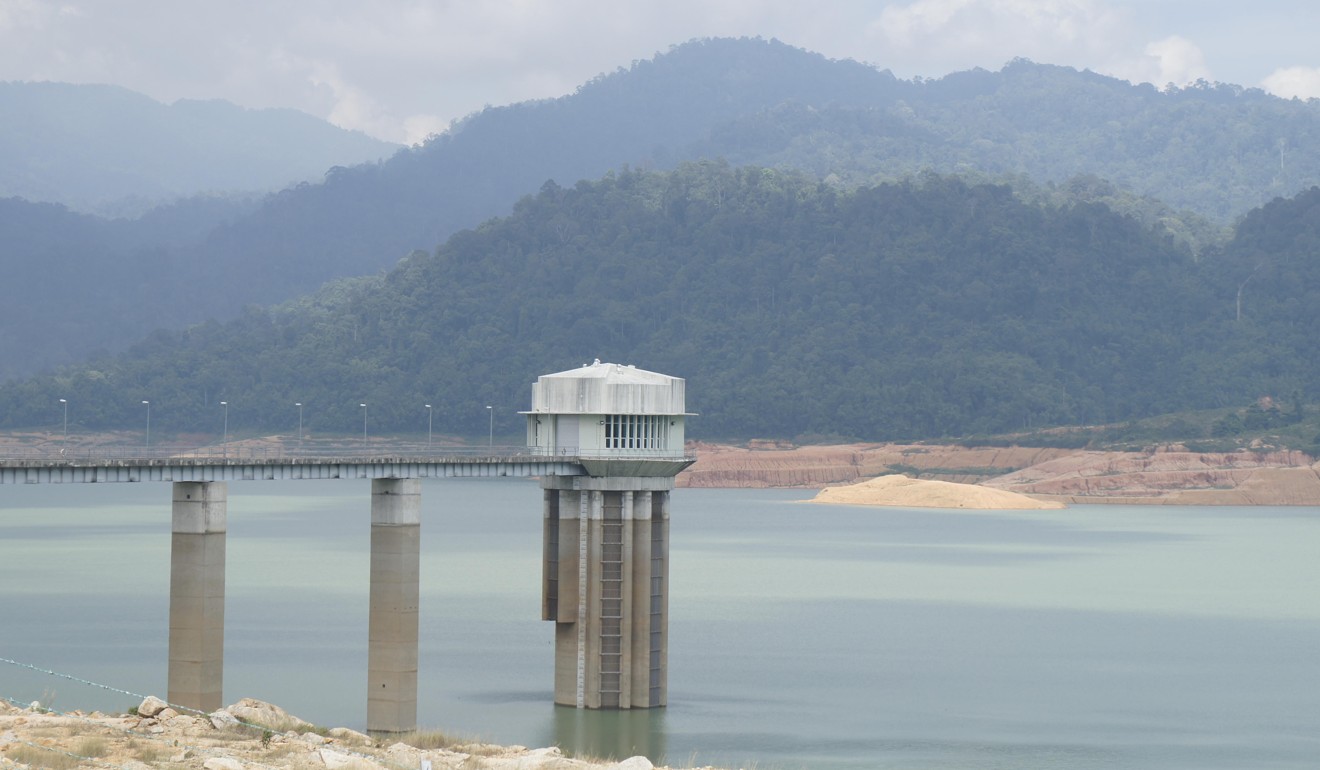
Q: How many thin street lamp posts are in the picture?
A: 7